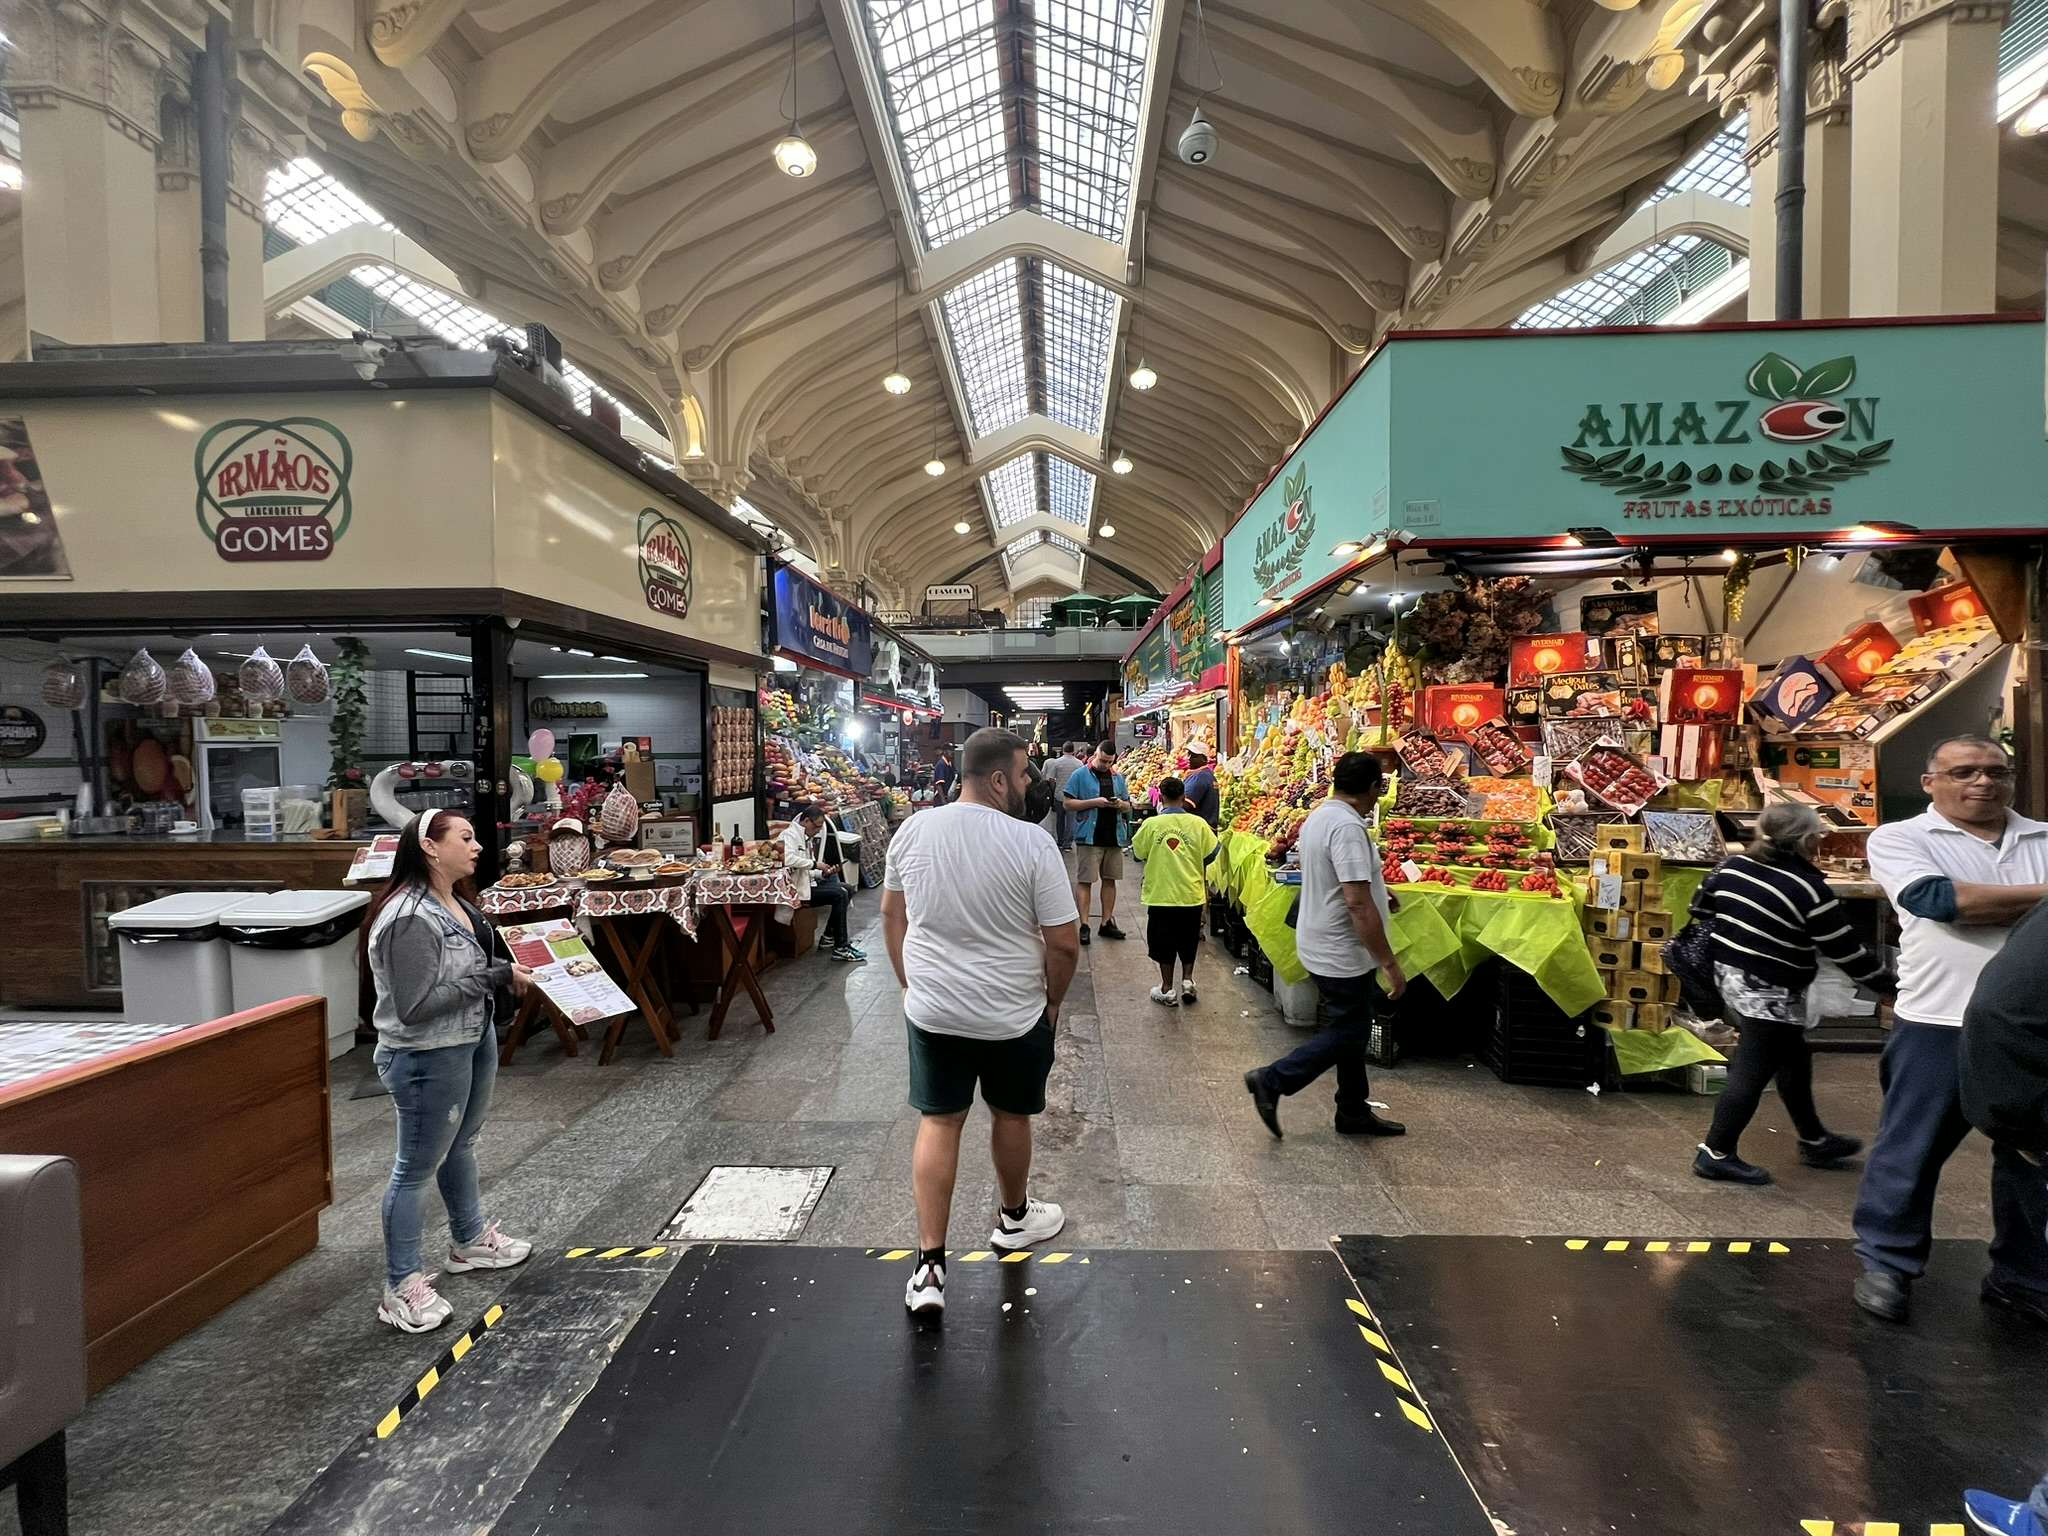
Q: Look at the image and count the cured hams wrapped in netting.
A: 7